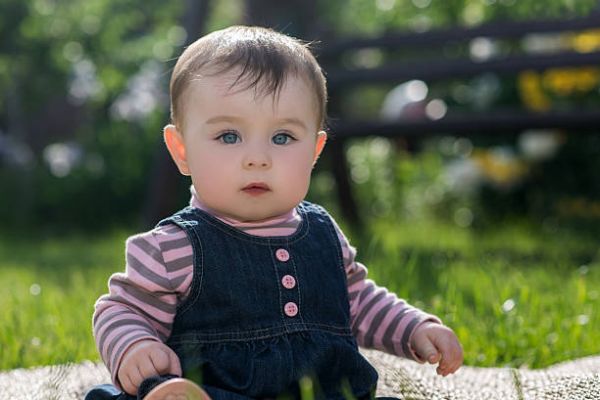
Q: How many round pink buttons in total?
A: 3